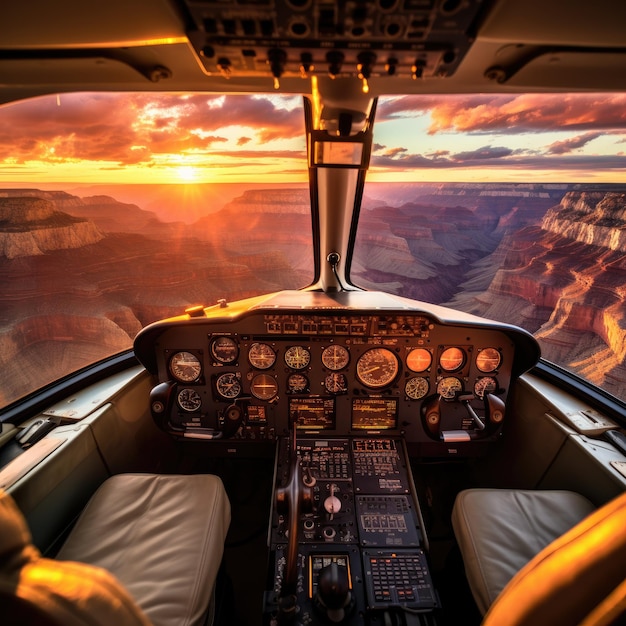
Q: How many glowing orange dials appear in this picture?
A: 3